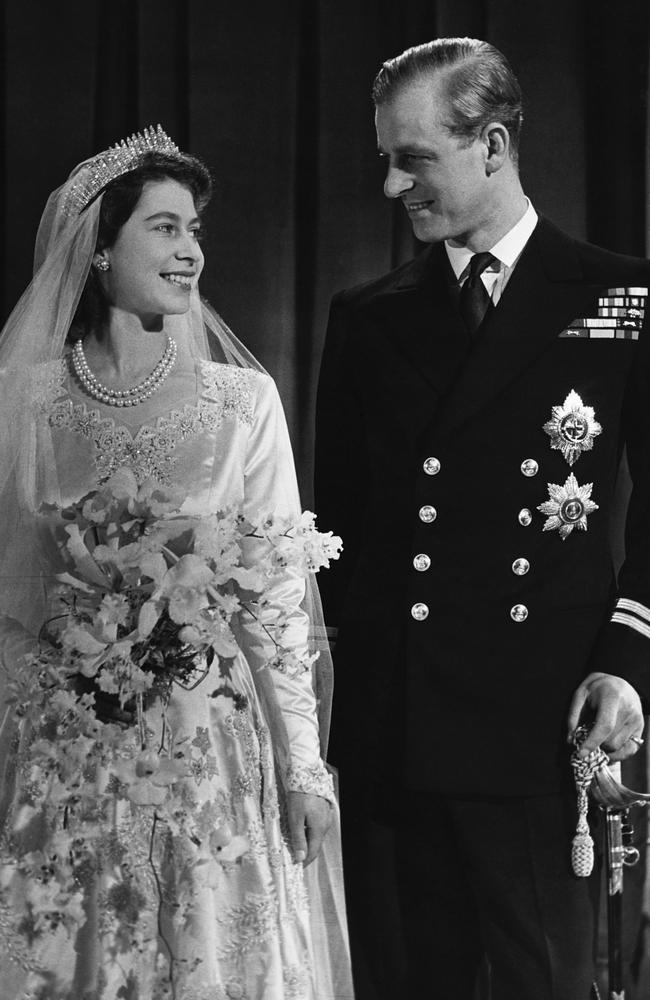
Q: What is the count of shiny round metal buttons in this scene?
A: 8